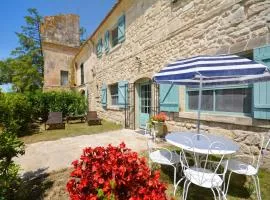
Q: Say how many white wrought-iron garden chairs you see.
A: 3